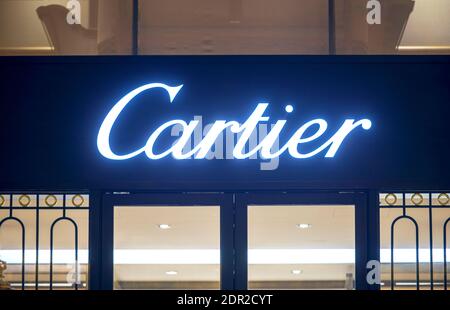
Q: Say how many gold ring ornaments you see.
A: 7